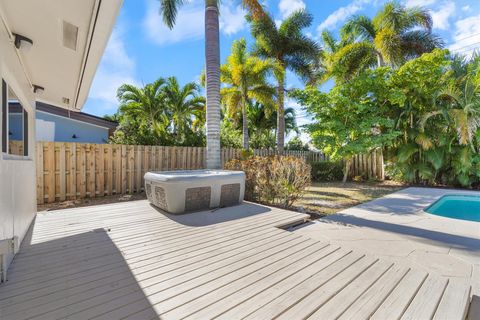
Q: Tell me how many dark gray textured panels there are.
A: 4